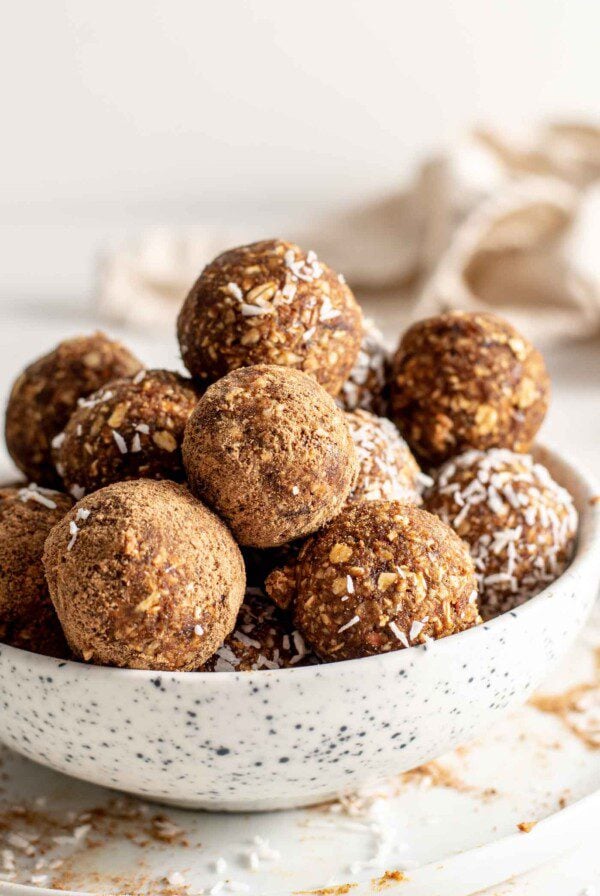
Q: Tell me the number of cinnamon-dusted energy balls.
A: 3